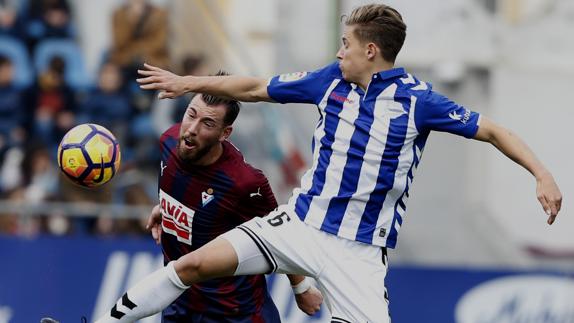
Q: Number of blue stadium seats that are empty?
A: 2